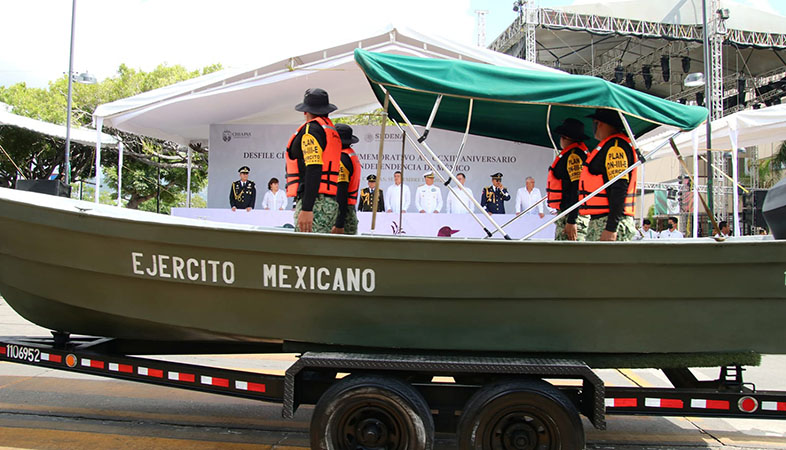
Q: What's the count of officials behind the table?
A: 8